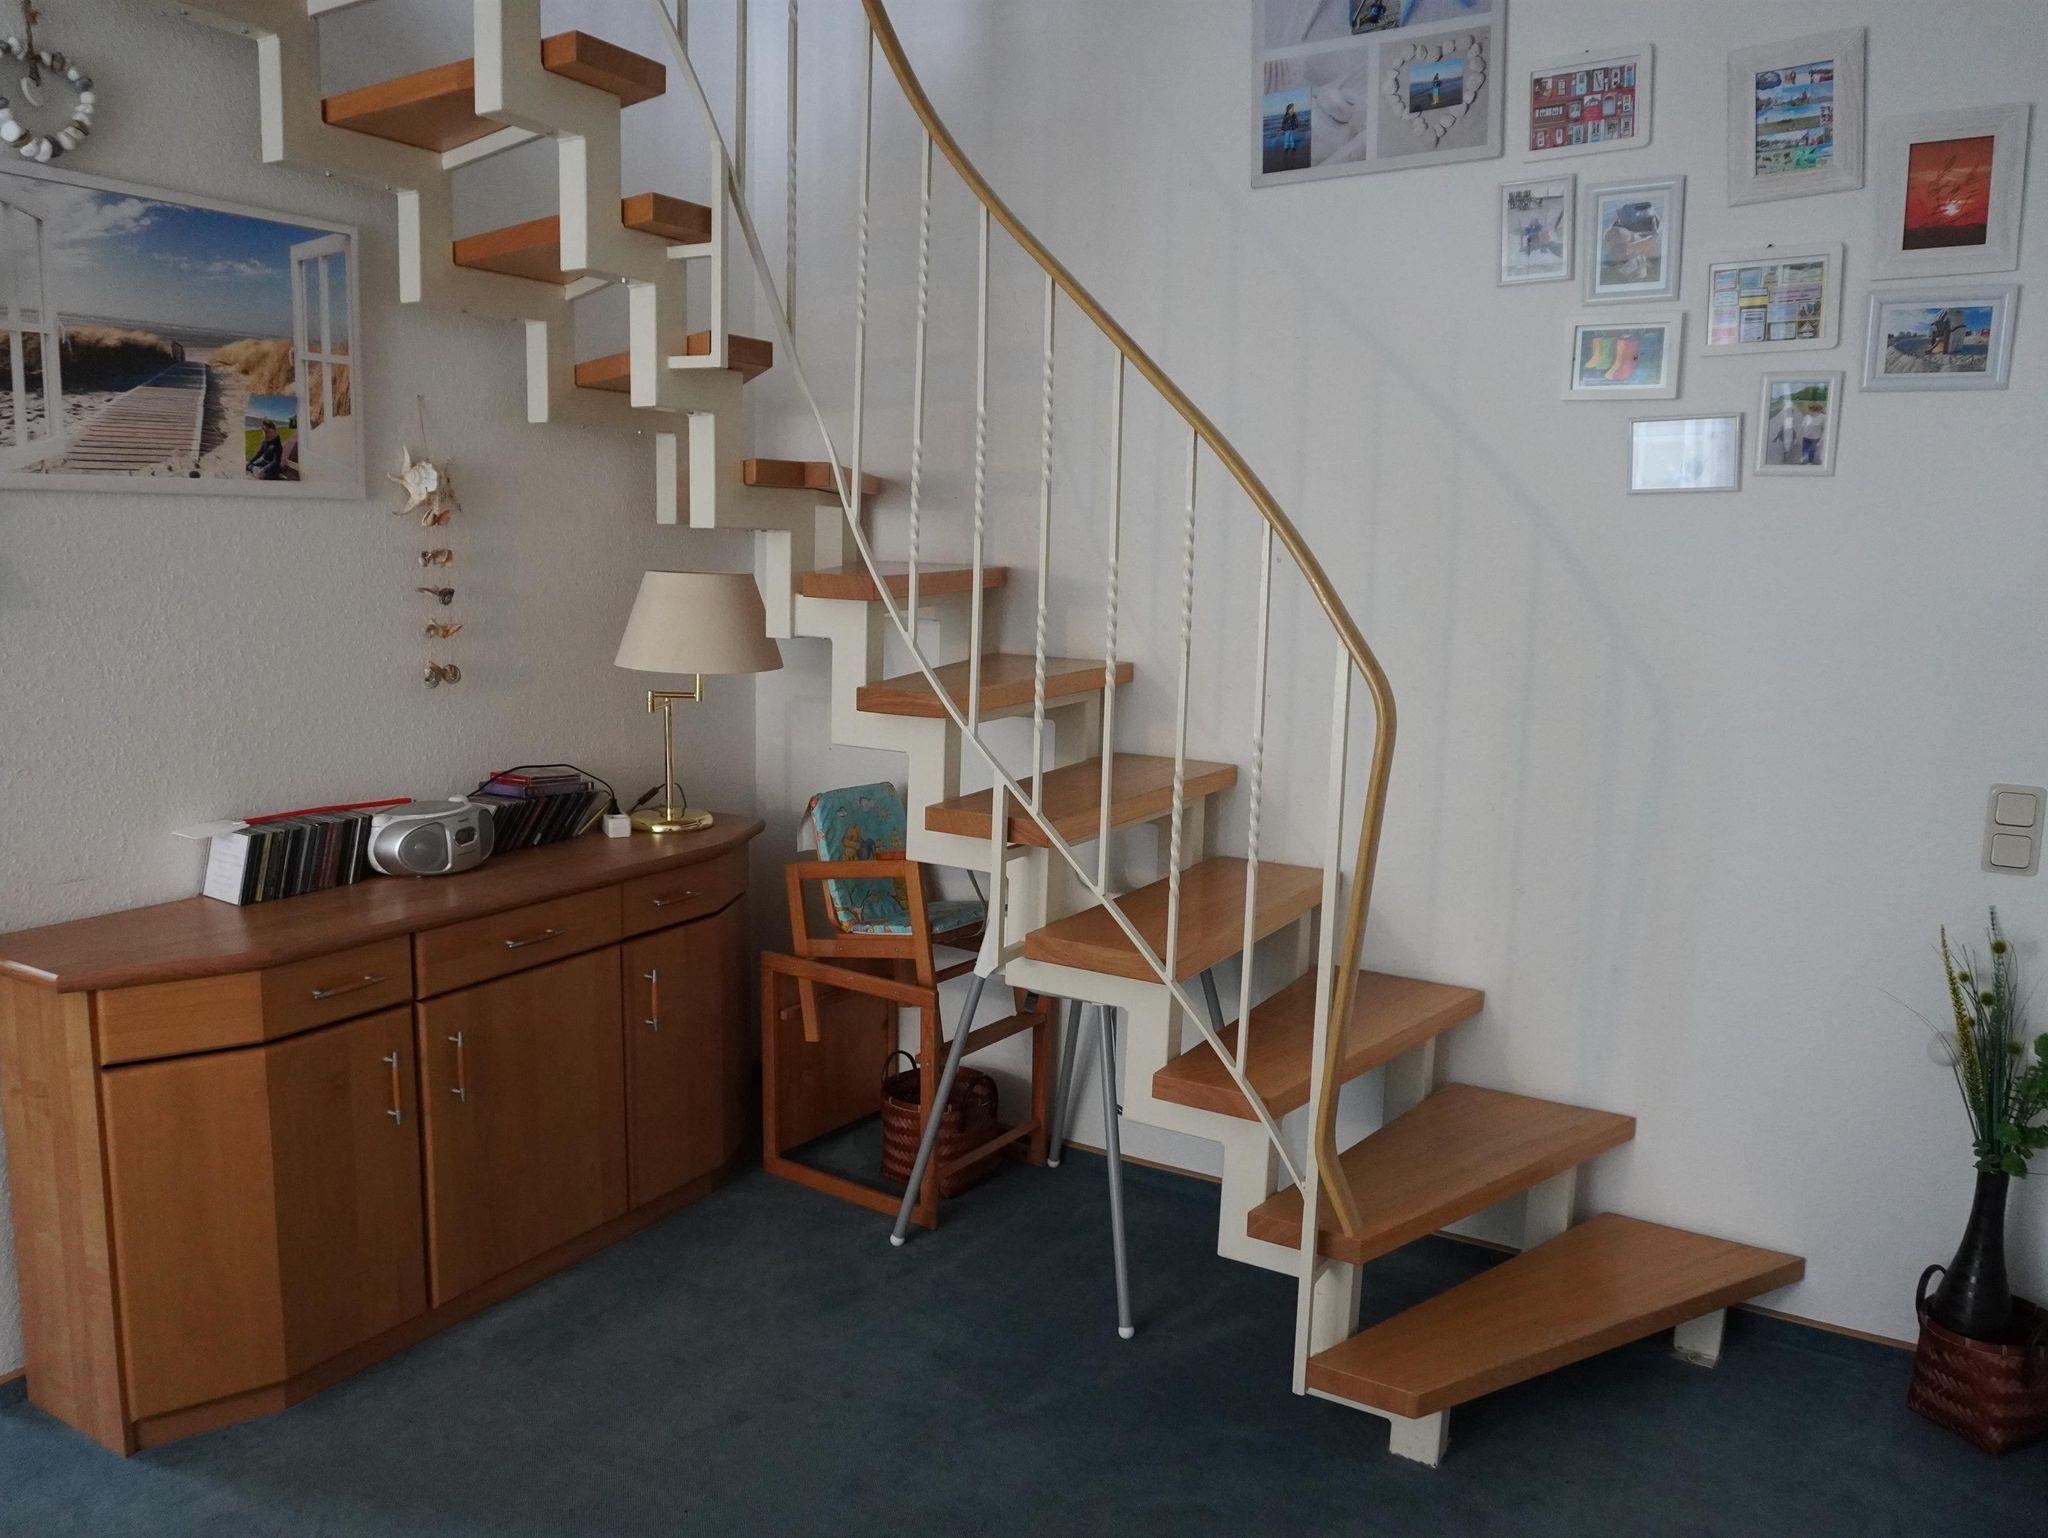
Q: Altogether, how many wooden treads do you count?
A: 11